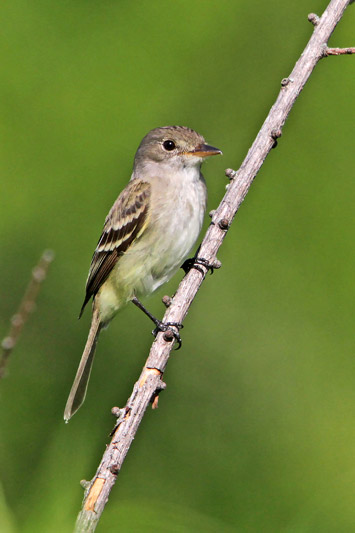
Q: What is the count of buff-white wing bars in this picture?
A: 2